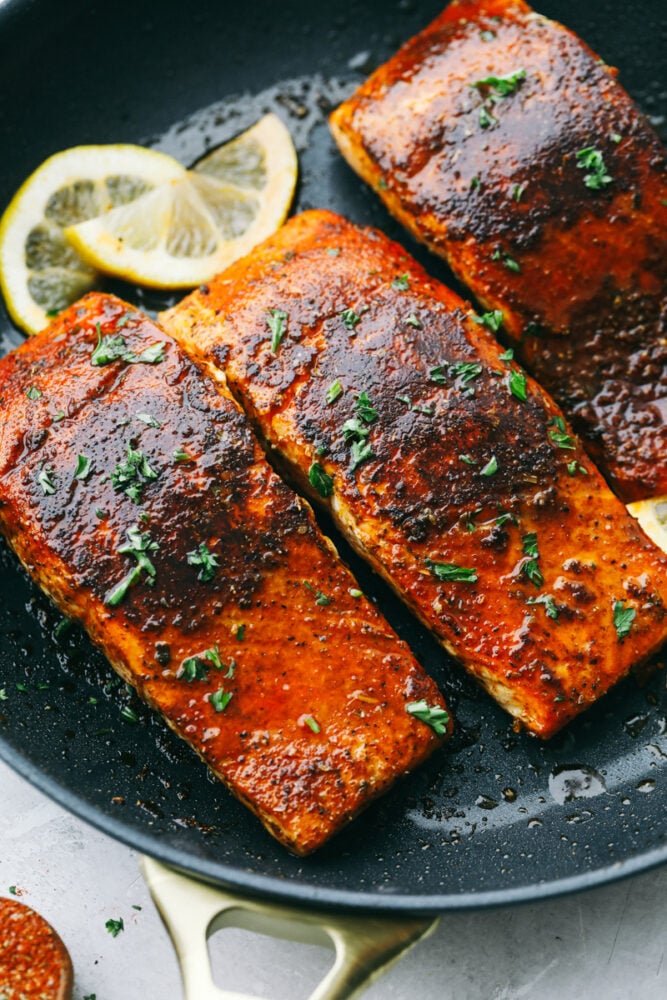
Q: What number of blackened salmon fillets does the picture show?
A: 3